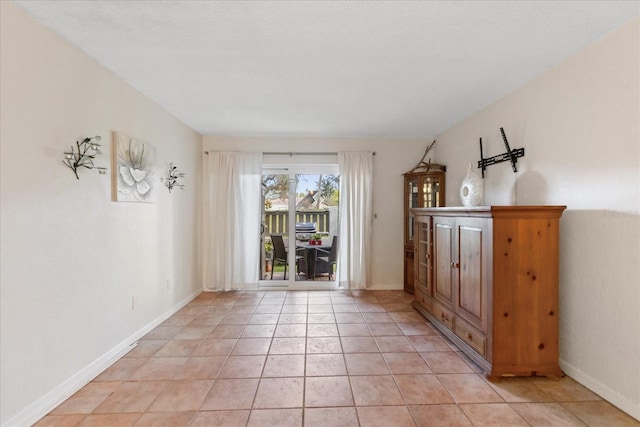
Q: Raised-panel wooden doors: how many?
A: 2